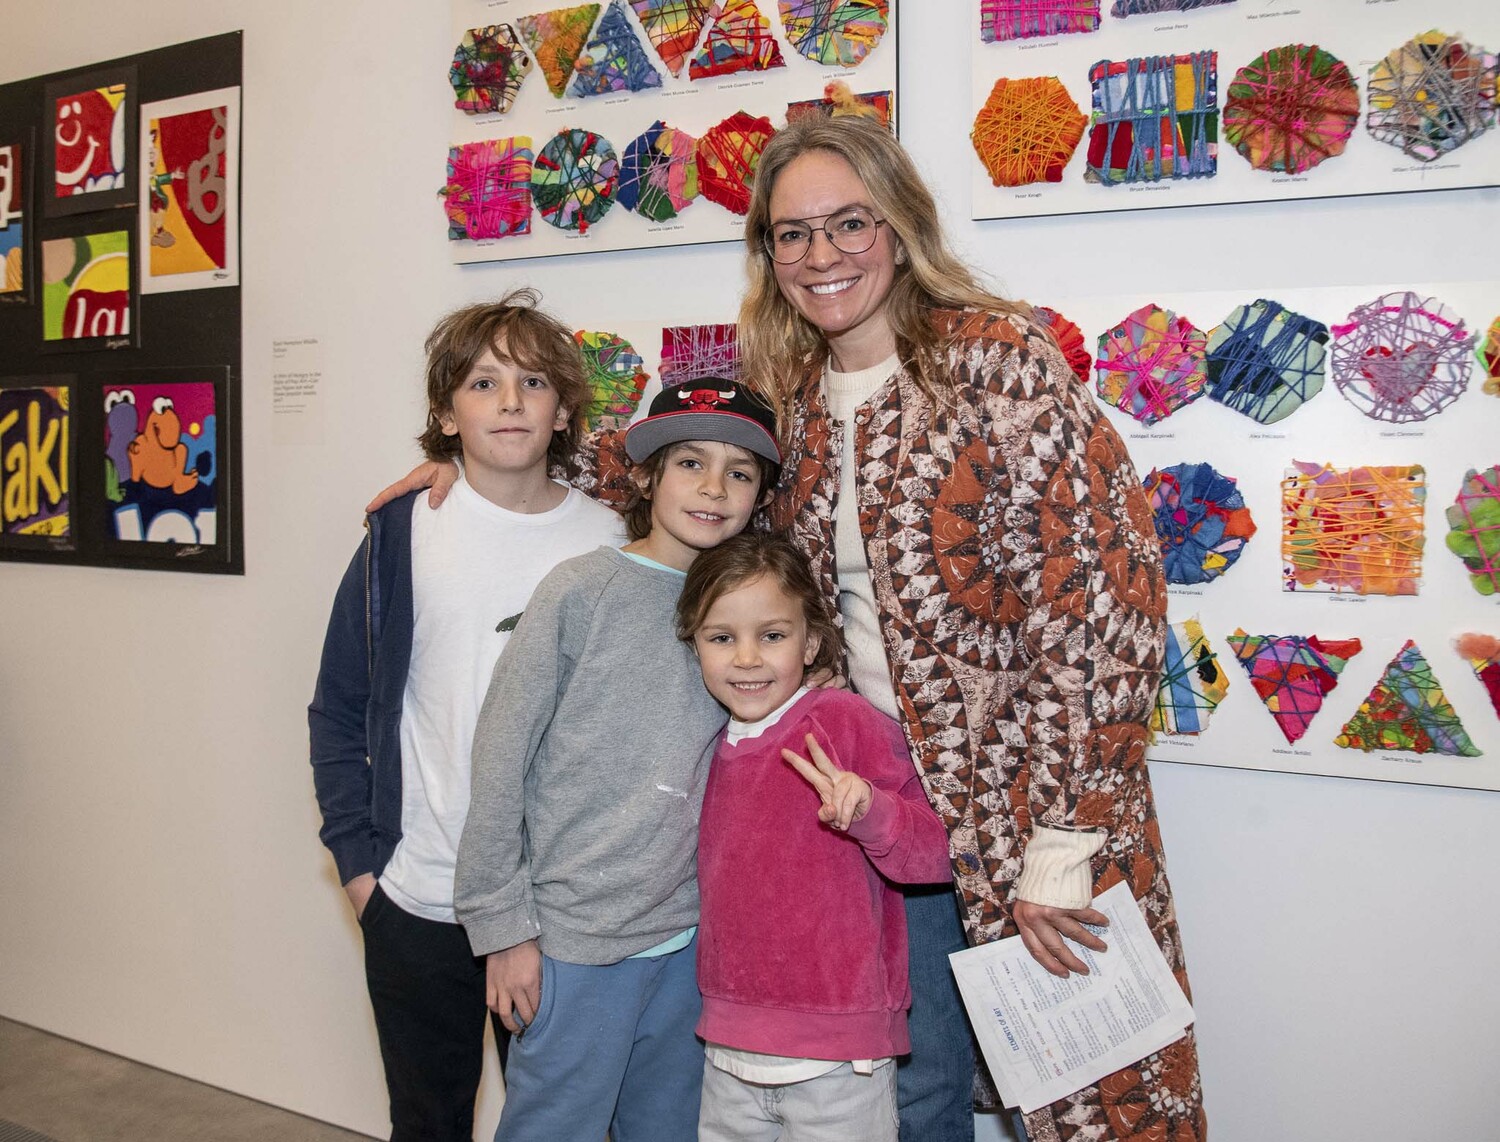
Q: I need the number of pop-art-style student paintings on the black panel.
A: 6